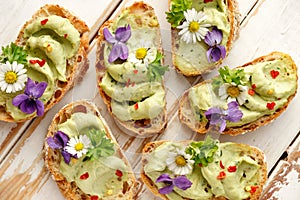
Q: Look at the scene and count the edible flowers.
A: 12